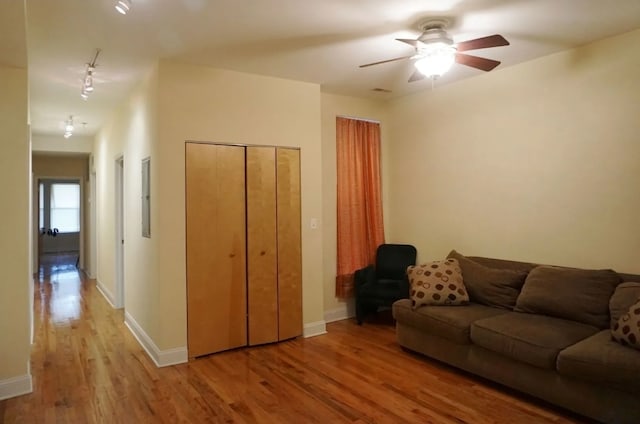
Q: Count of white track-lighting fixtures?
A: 3